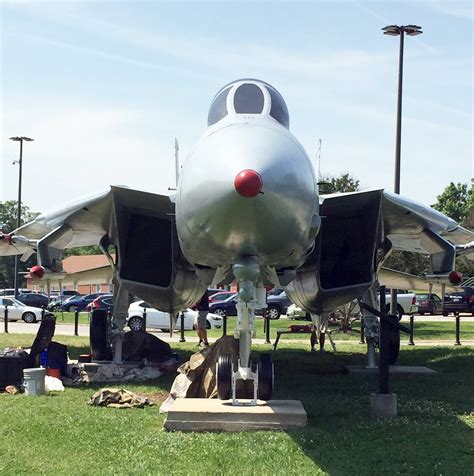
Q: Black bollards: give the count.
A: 10